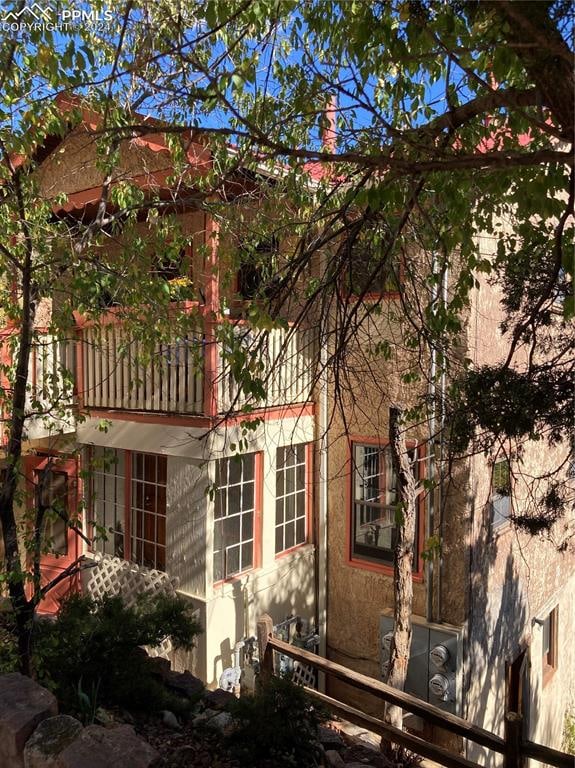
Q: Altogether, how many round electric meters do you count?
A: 4